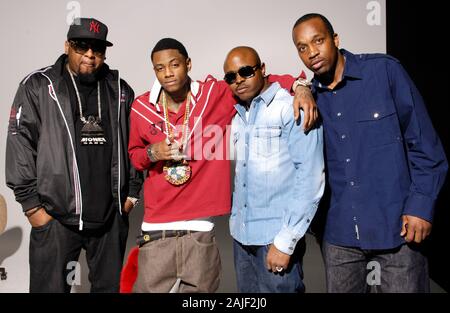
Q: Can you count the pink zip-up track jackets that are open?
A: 0